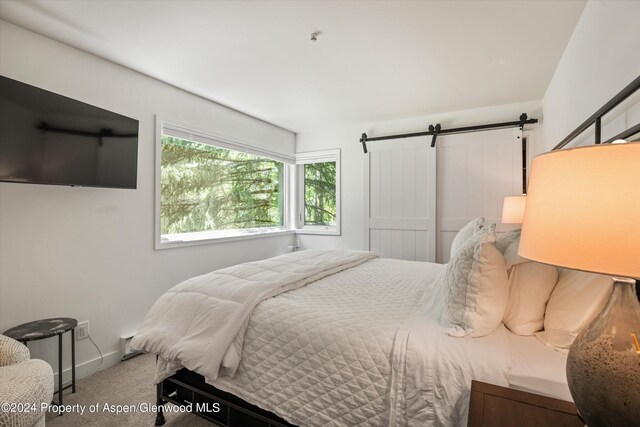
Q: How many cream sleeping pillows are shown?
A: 2